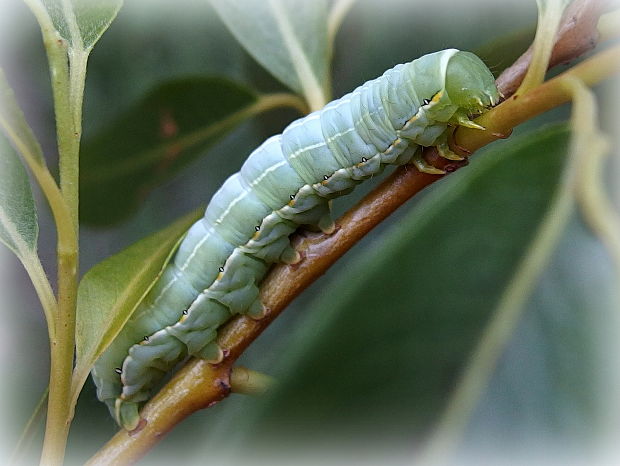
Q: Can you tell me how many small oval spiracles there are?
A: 9